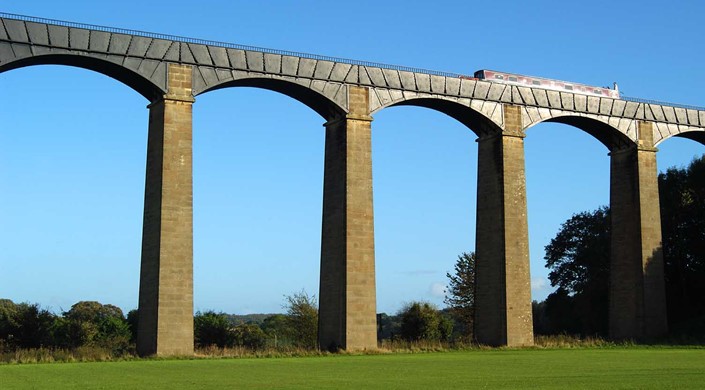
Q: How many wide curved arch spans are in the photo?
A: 5